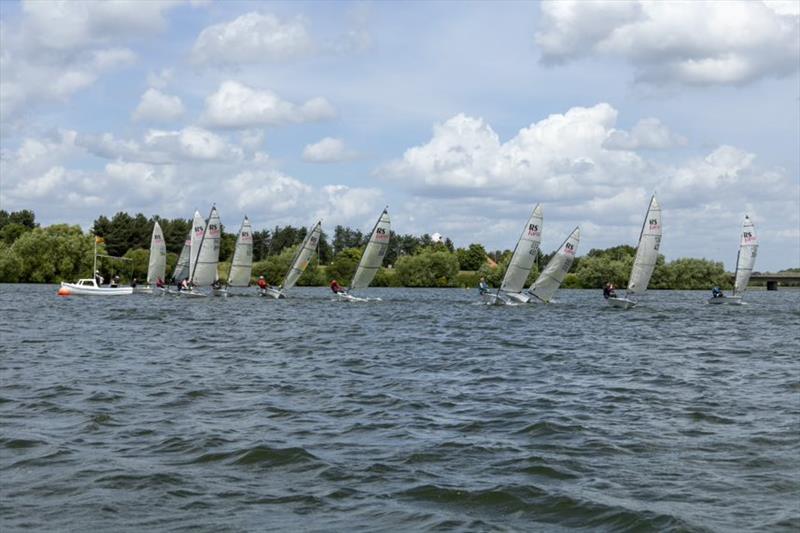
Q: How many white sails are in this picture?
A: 11